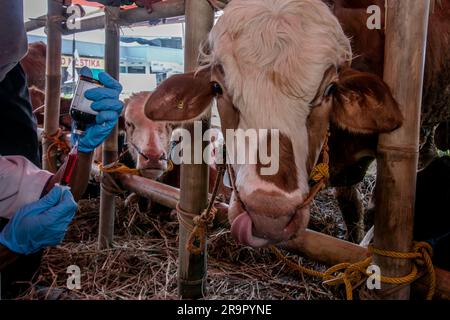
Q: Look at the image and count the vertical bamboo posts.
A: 4